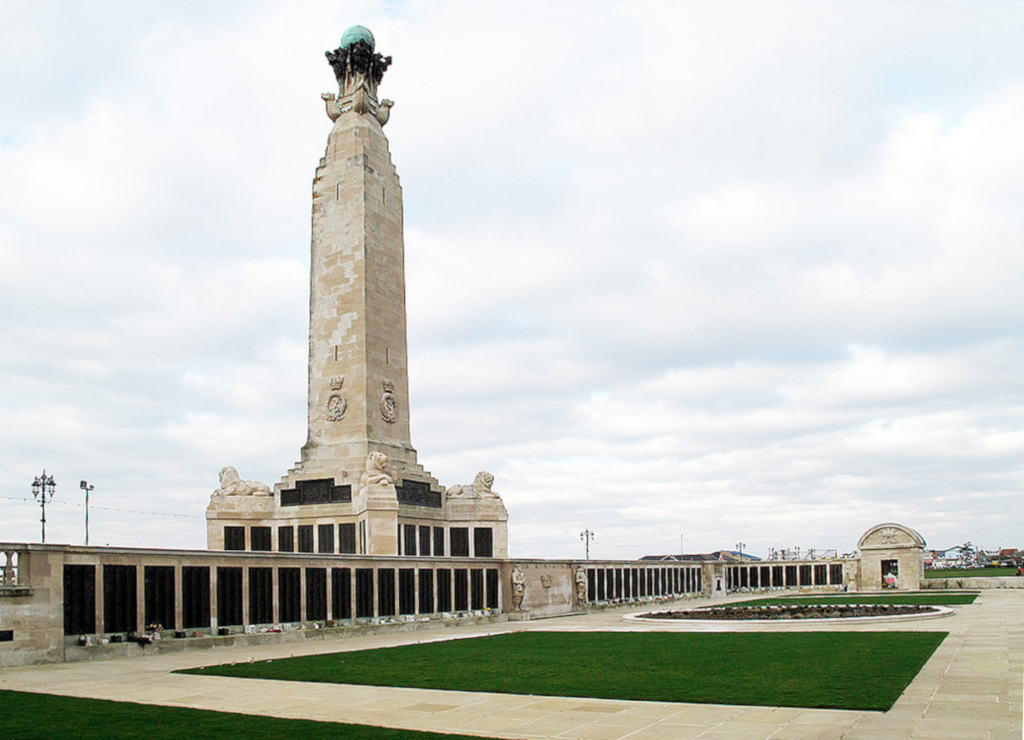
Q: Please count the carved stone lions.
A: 3